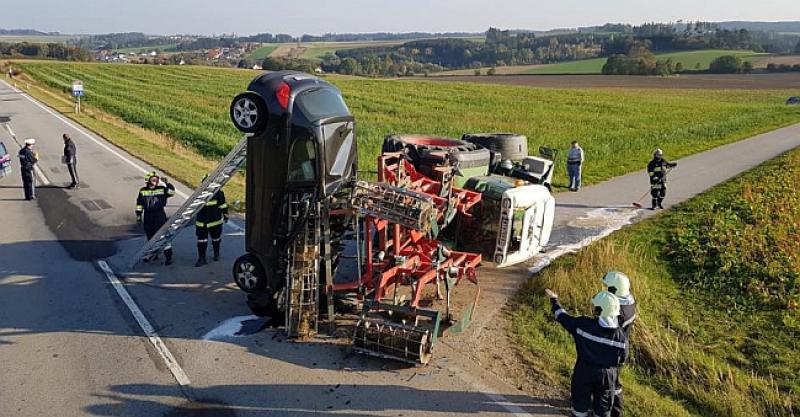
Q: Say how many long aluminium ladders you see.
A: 1